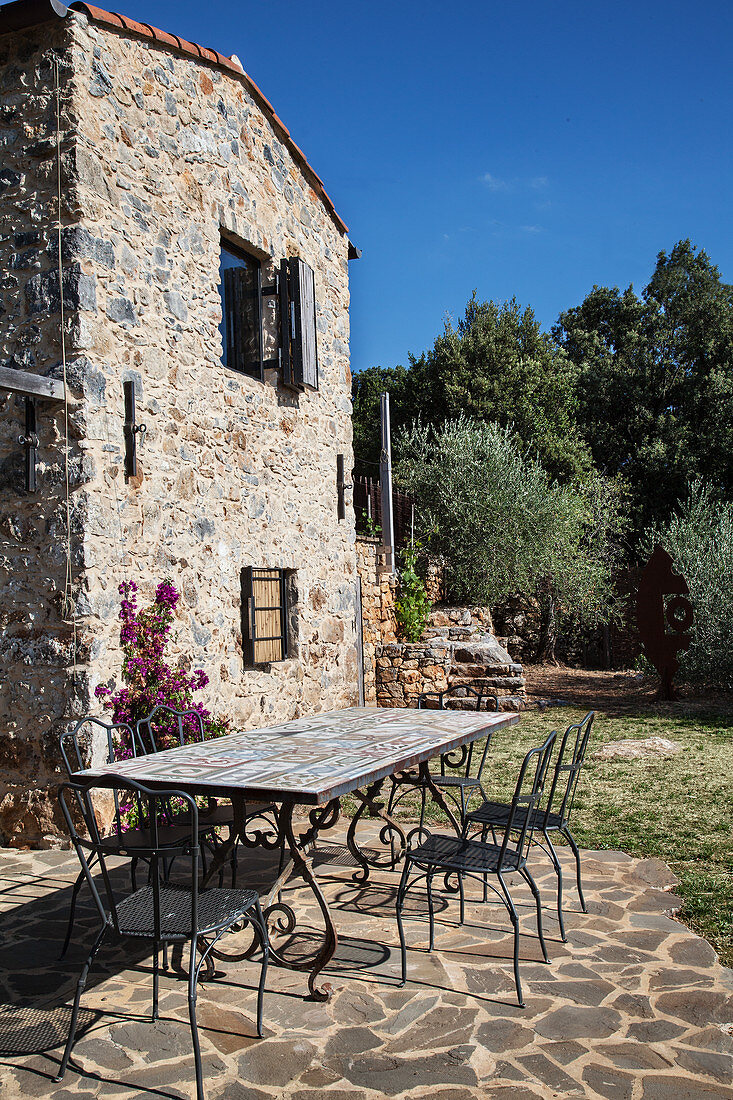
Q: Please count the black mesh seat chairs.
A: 6